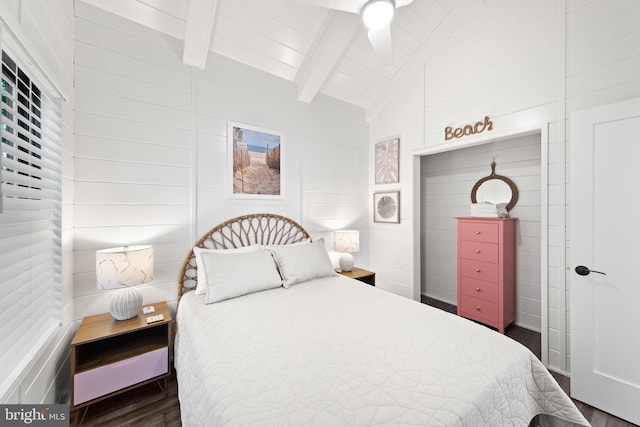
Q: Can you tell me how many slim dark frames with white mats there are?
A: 1